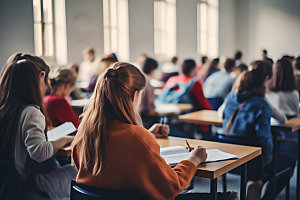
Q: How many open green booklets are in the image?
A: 0